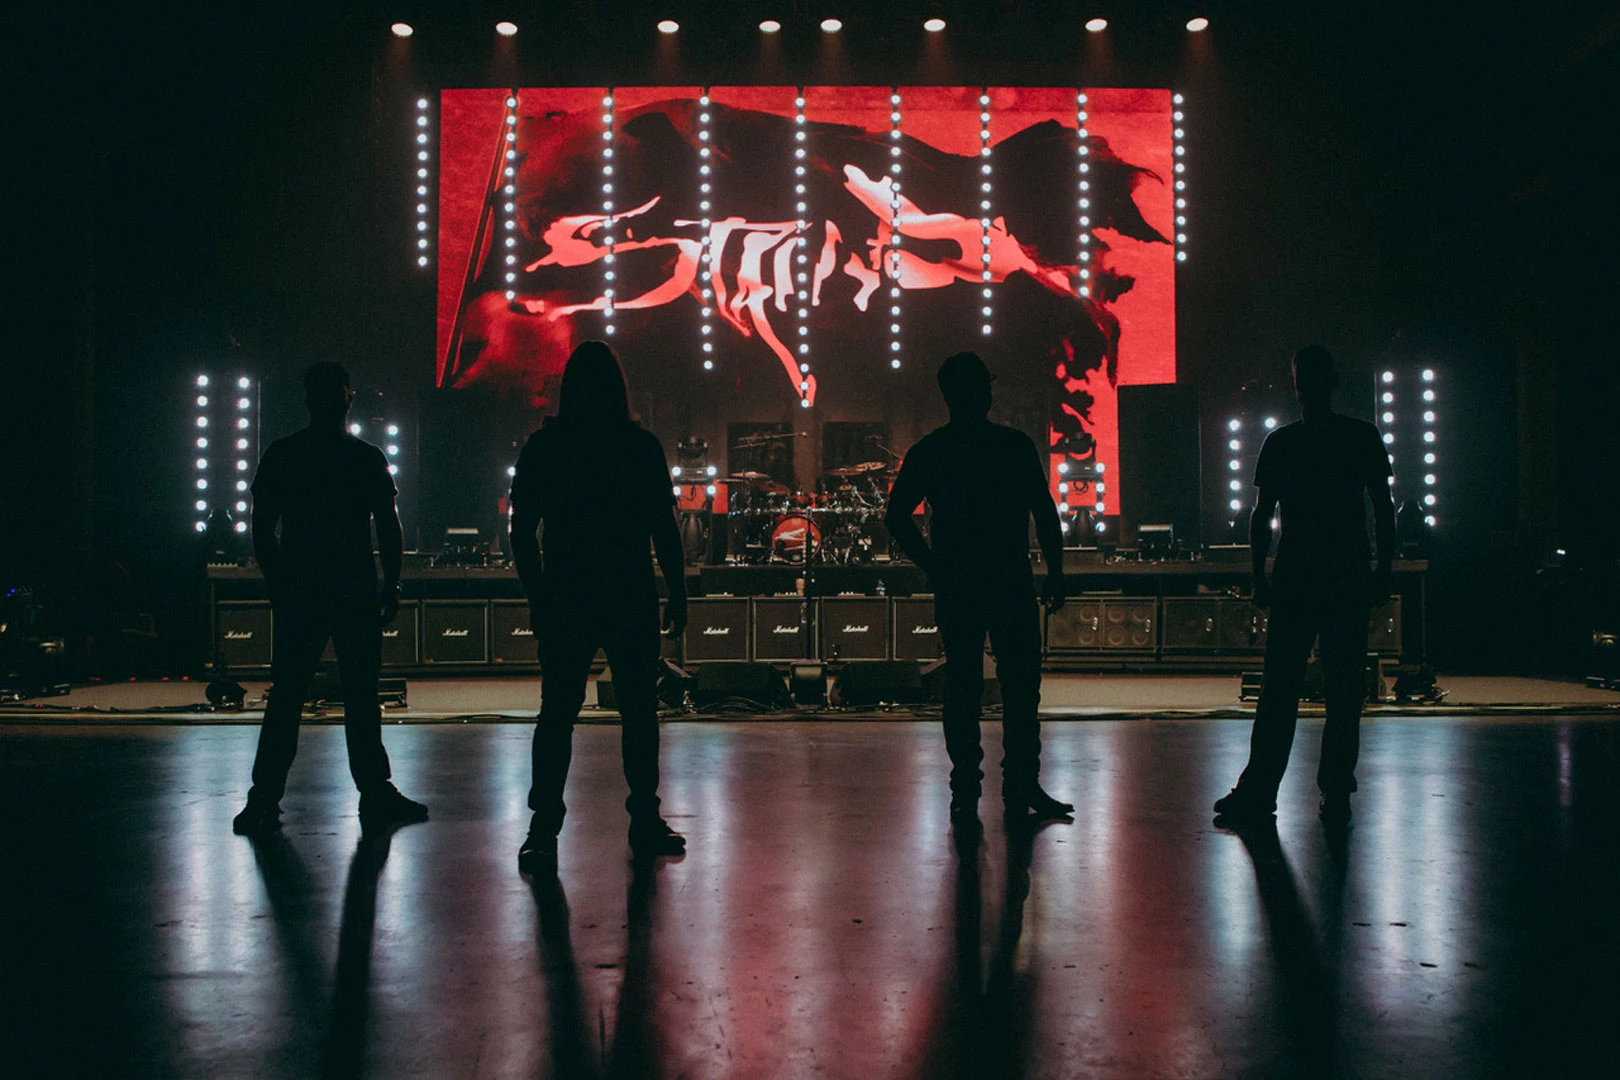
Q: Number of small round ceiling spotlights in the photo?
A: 8